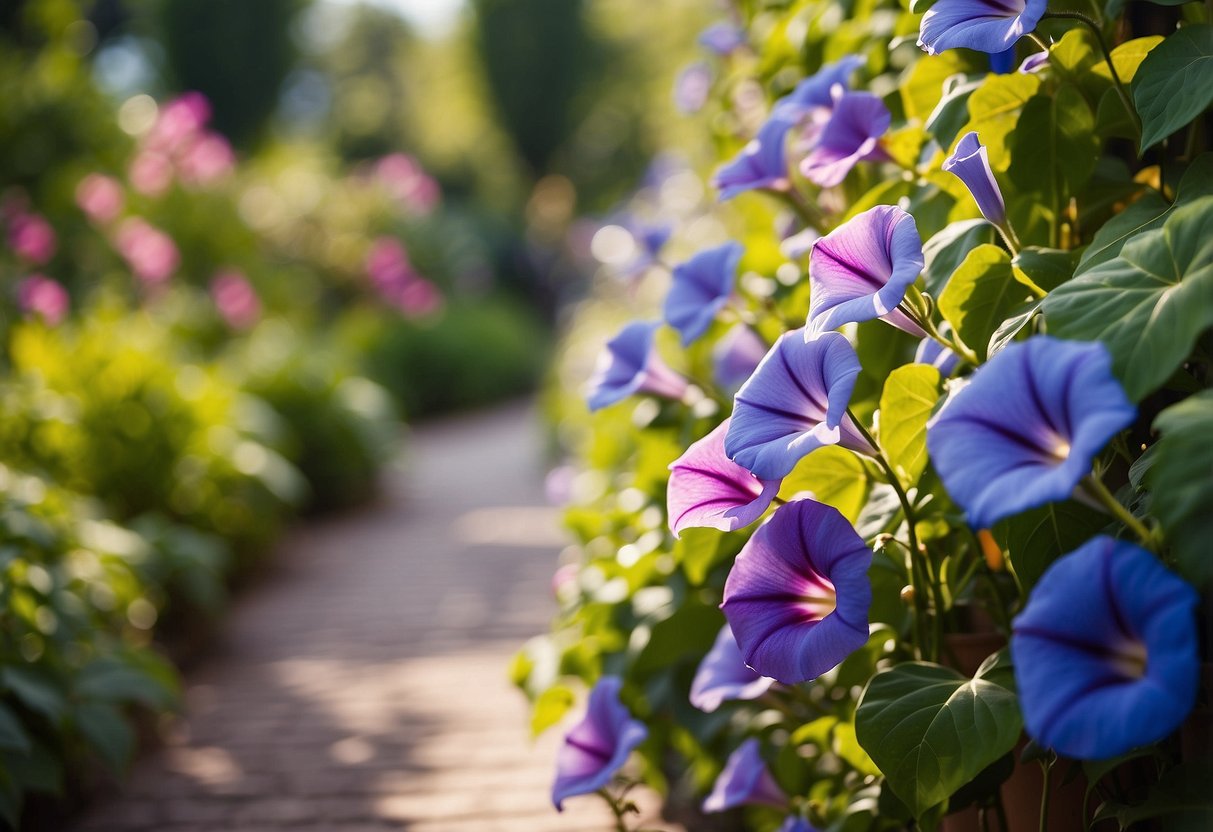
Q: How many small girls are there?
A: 0